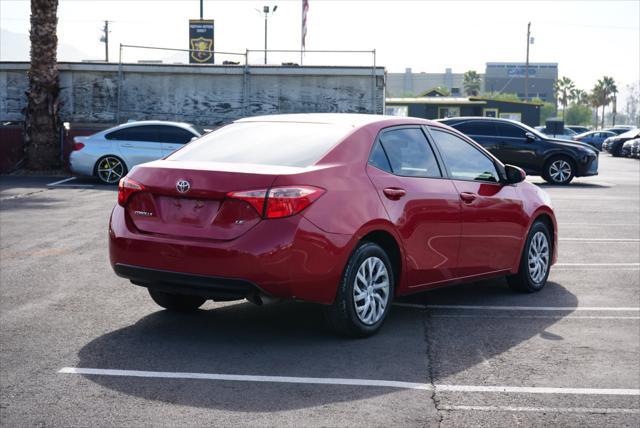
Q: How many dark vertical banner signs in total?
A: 1